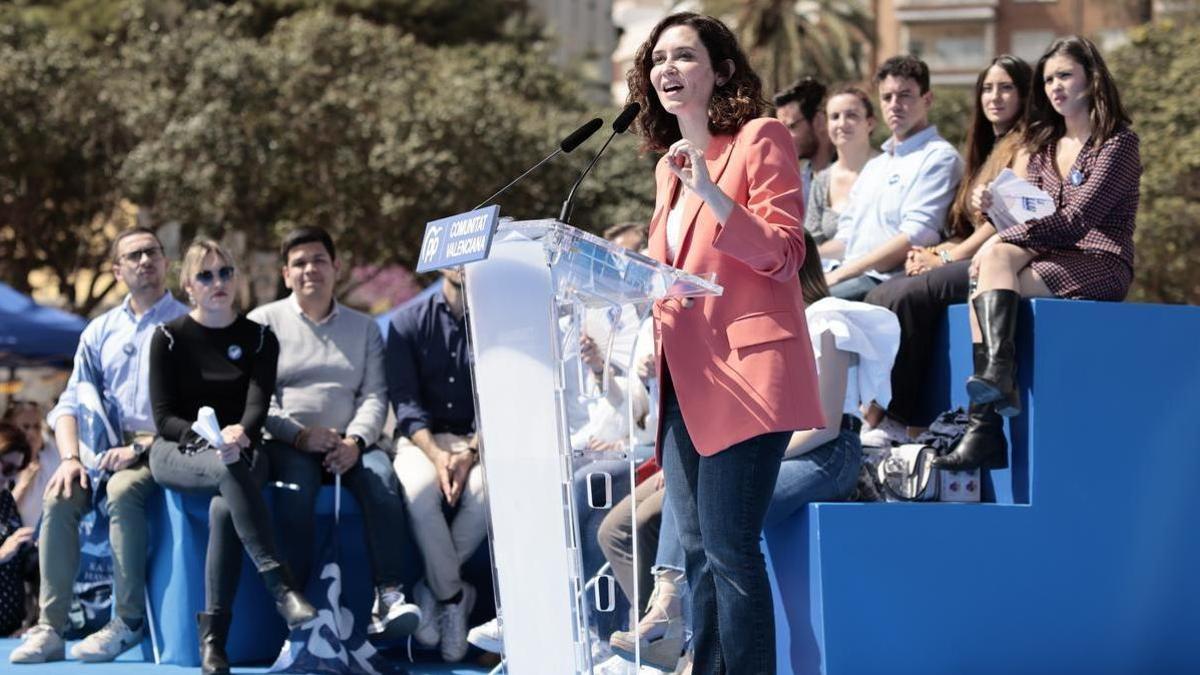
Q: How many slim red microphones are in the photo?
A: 0